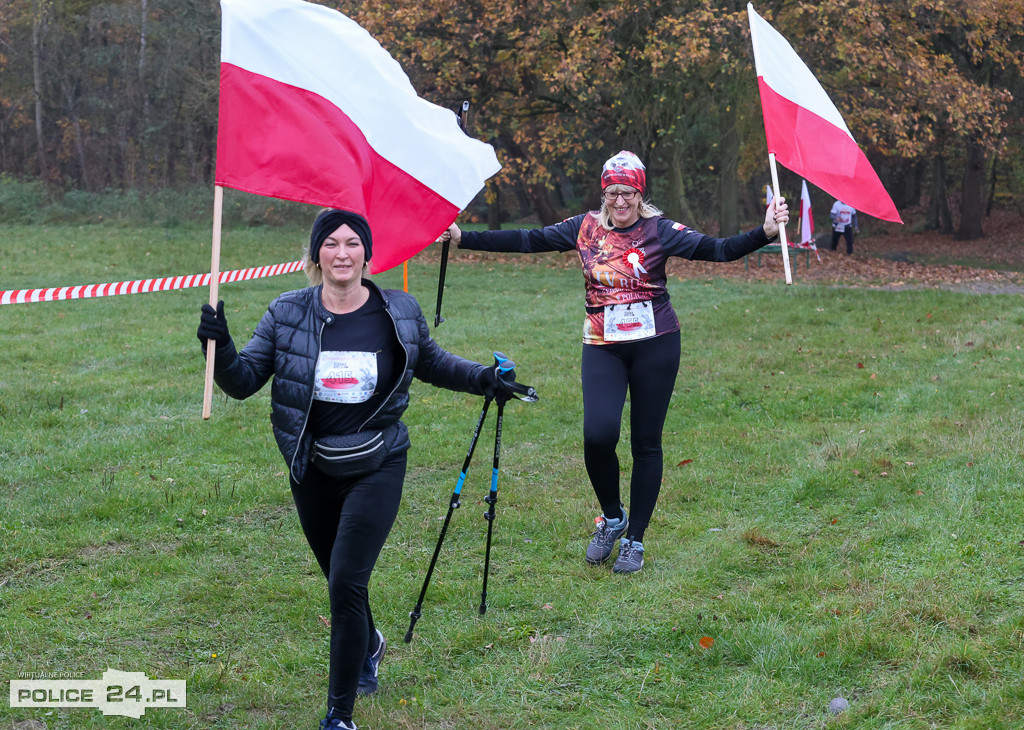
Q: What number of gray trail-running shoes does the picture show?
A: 2